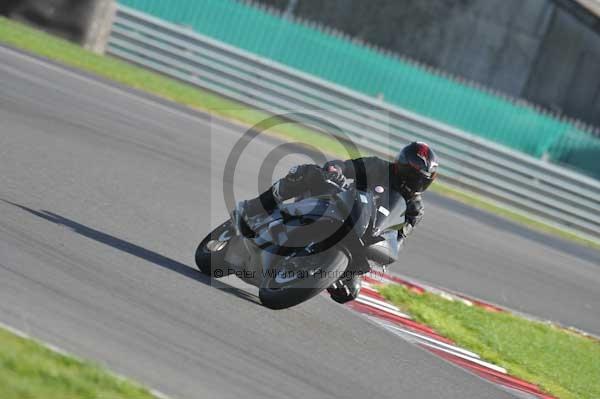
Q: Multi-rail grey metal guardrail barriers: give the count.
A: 1